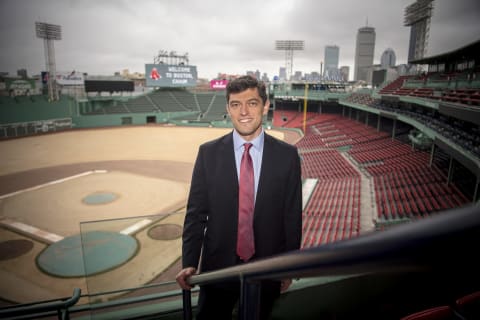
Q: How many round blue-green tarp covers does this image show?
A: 2